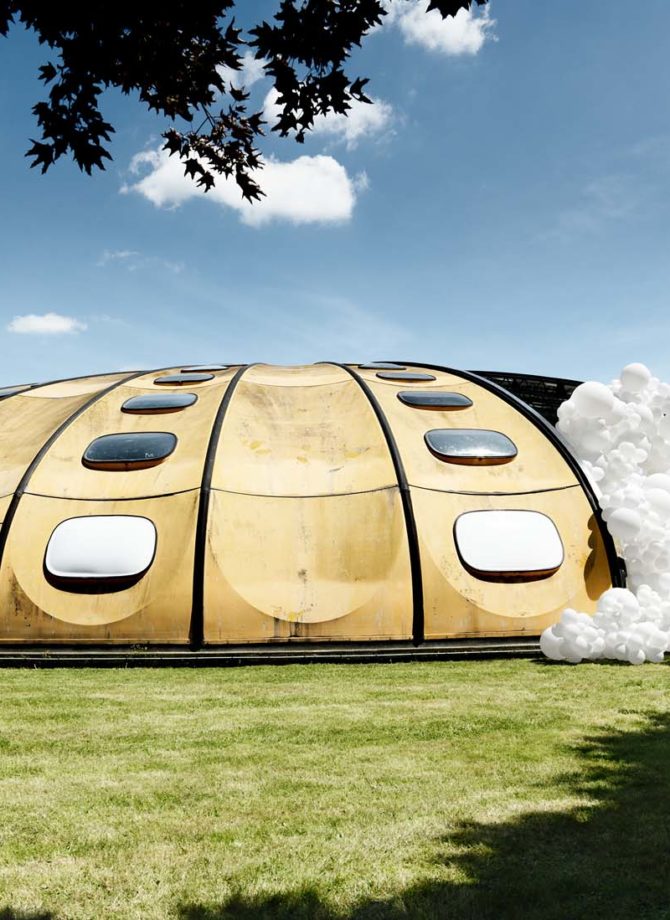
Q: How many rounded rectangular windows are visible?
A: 10